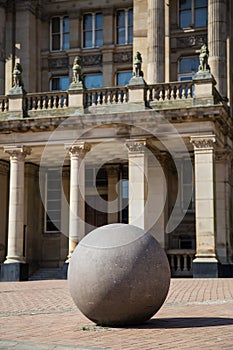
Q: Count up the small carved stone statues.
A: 4